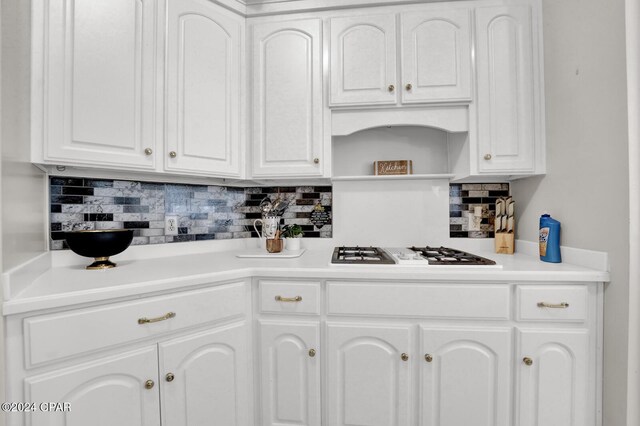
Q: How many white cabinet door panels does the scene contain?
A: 12